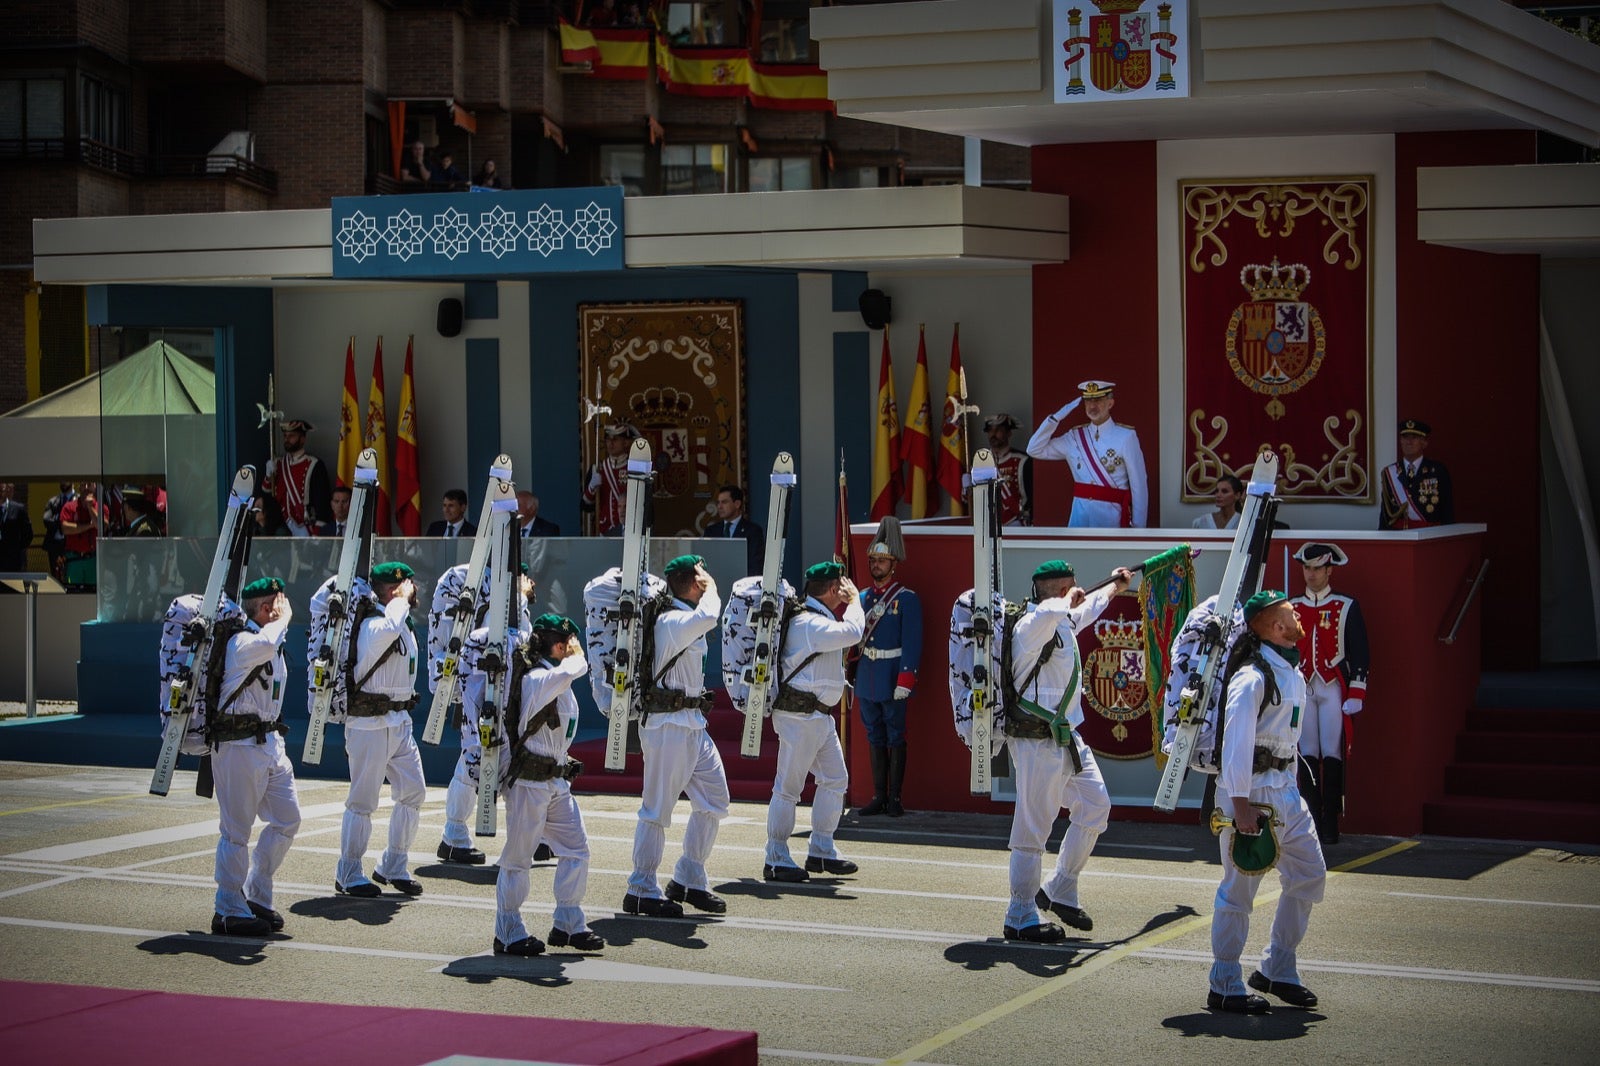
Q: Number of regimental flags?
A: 1